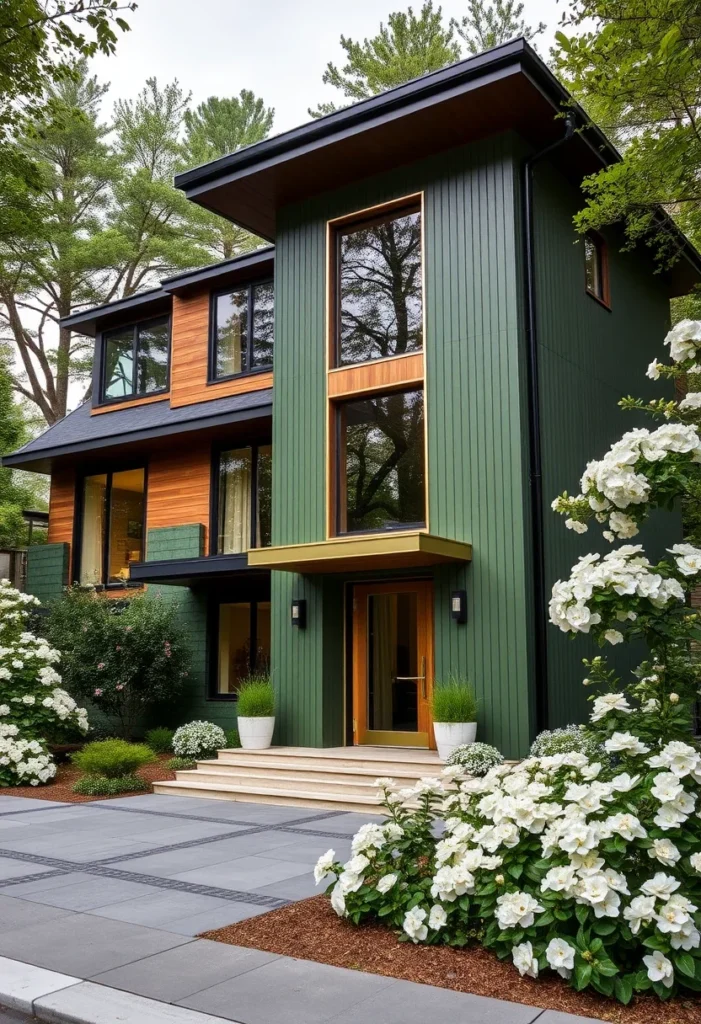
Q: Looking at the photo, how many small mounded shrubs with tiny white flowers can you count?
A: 3